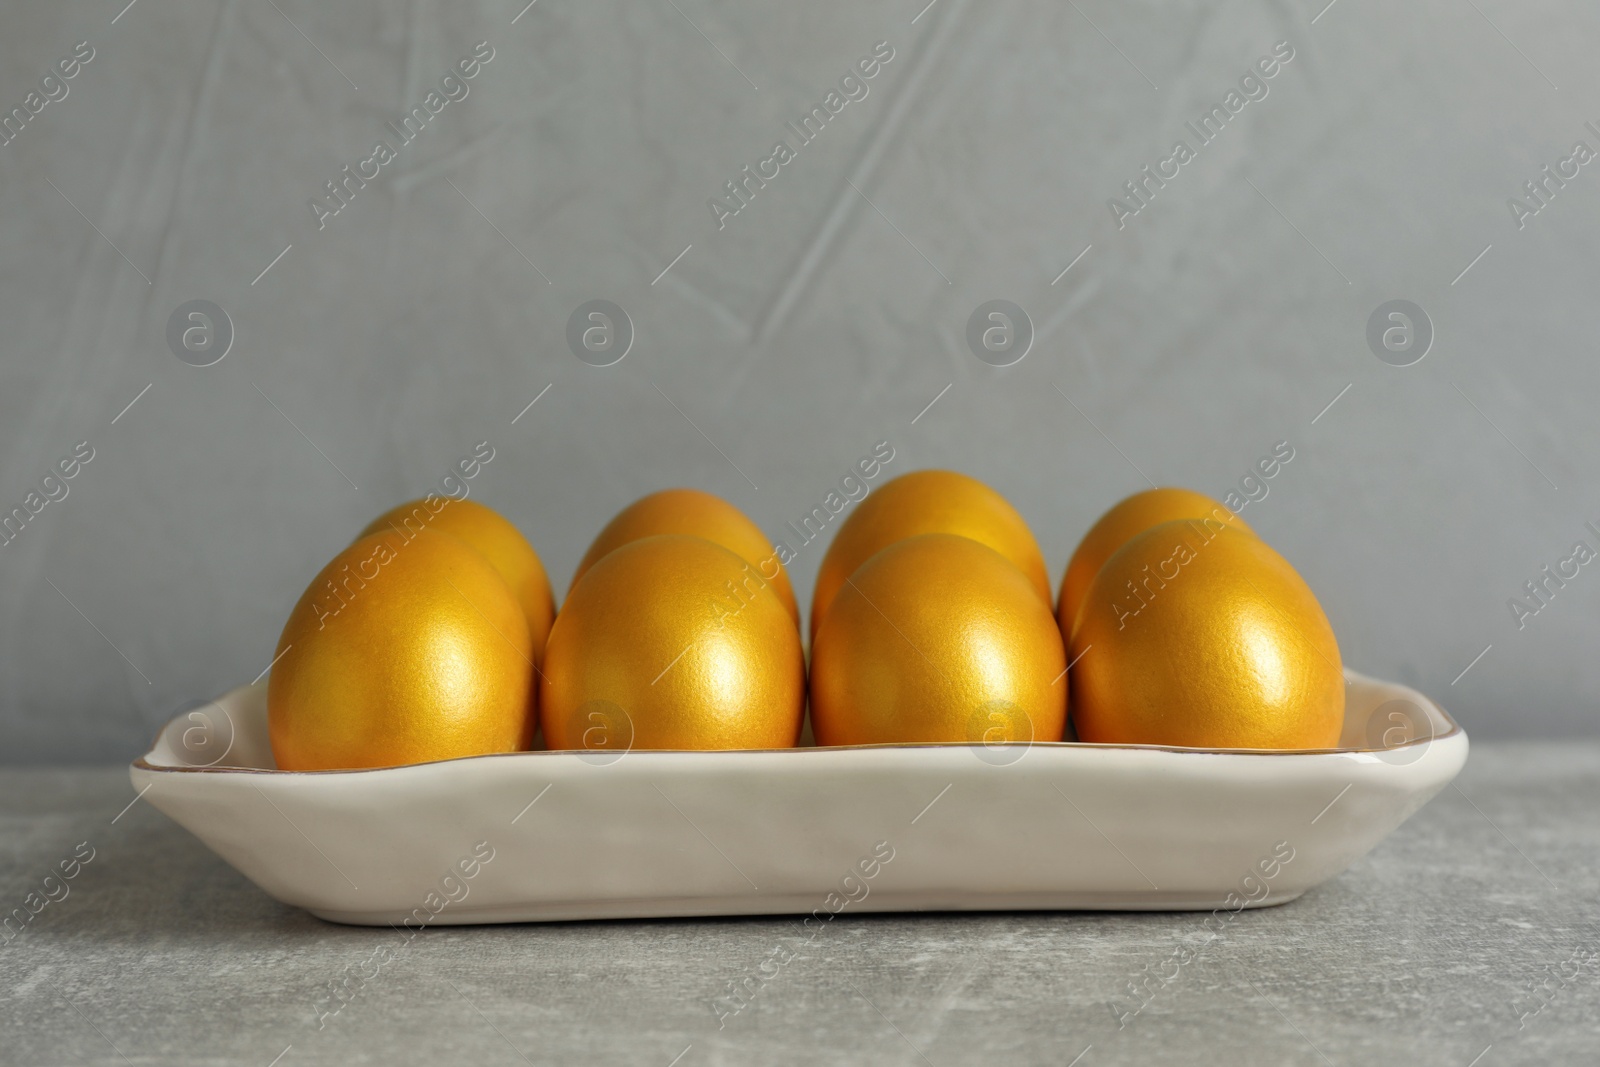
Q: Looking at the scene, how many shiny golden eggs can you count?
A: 8